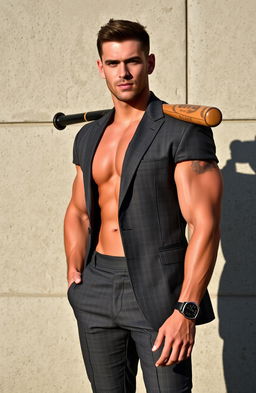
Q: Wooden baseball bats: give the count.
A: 1